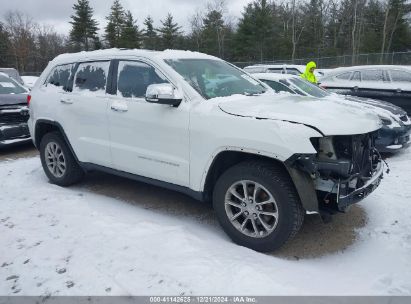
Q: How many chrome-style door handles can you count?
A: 2